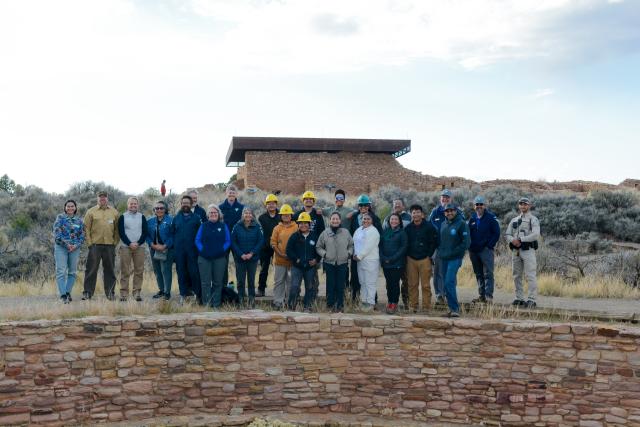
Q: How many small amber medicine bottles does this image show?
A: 0